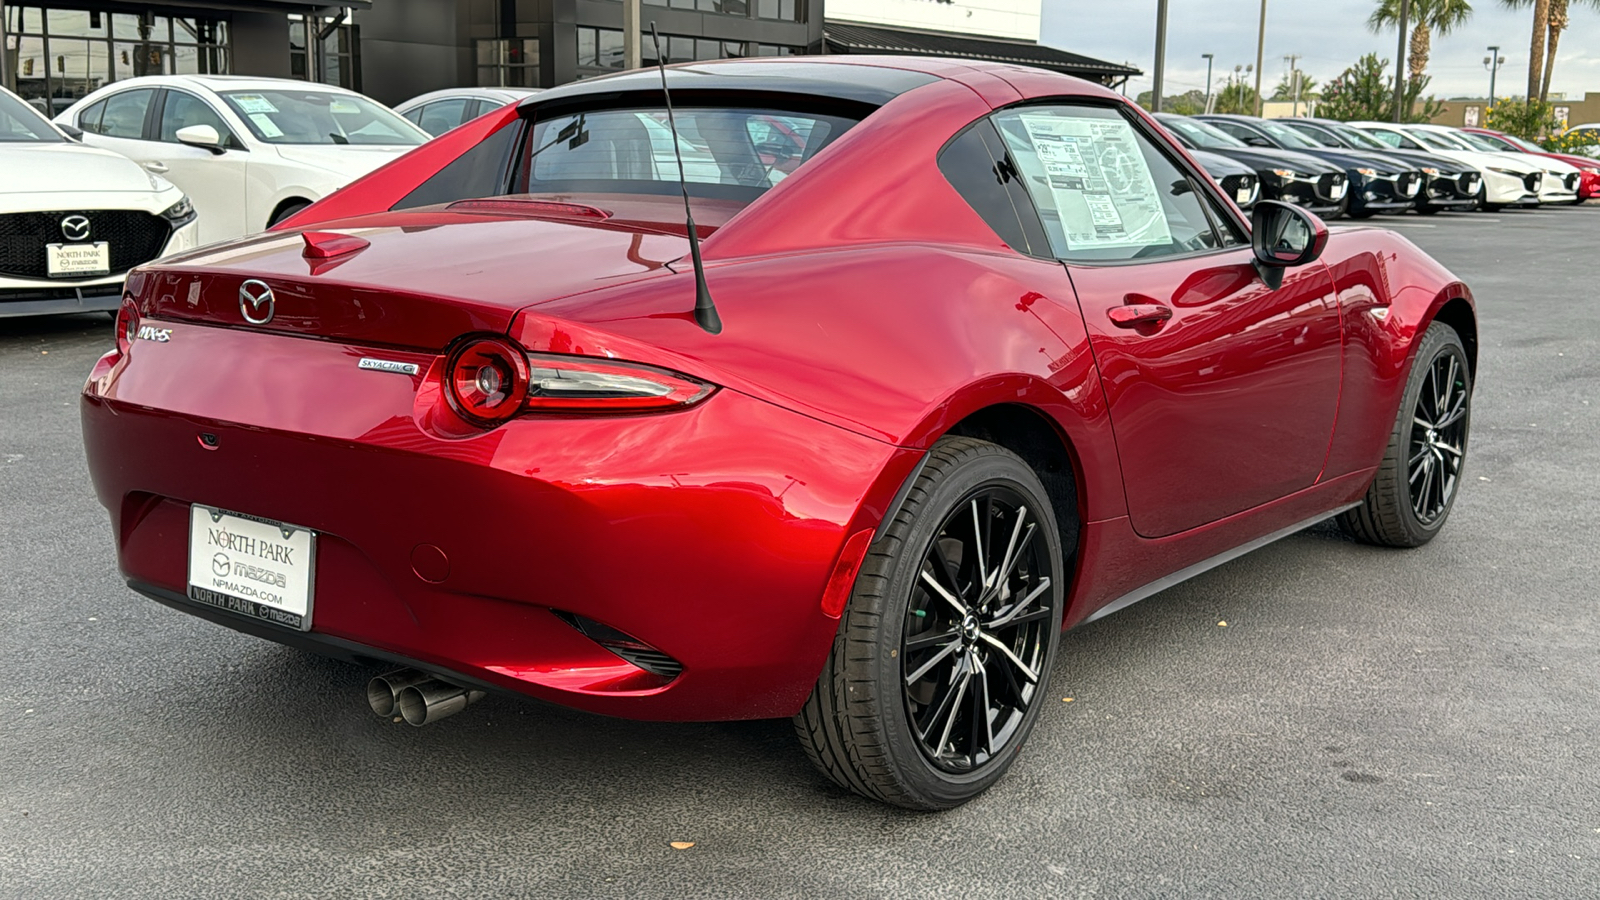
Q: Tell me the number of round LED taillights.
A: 2